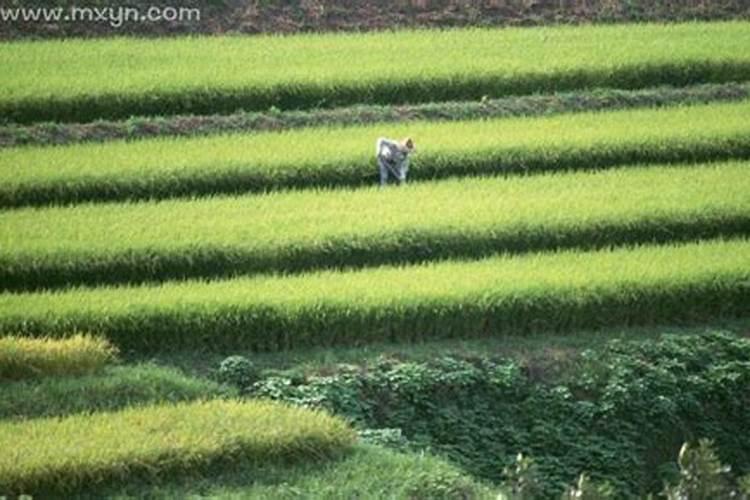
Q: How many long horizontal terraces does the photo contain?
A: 4